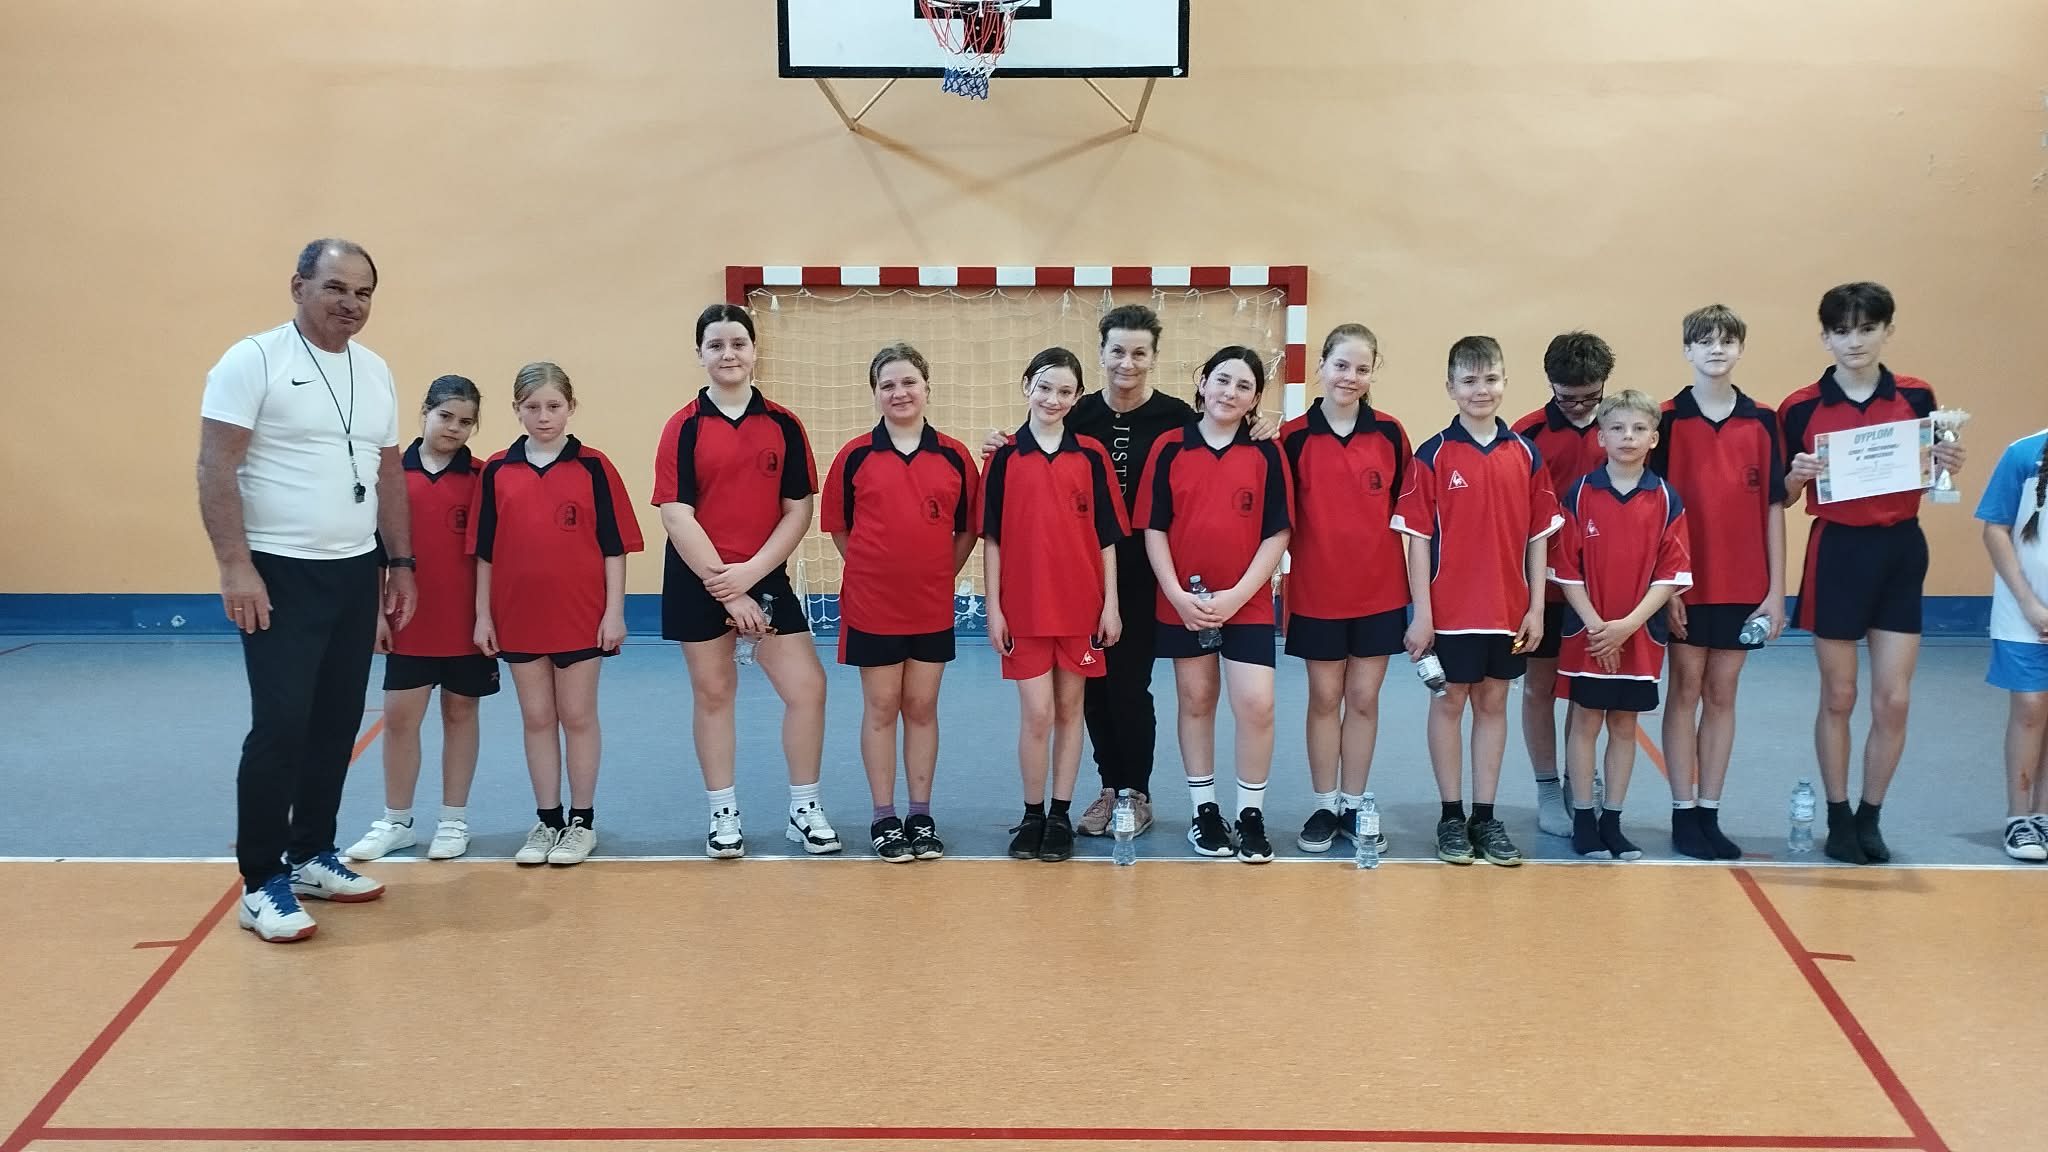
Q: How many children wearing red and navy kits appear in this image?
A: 12